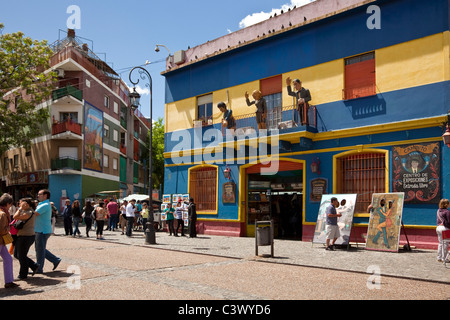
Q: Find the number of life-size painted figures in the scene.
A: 3